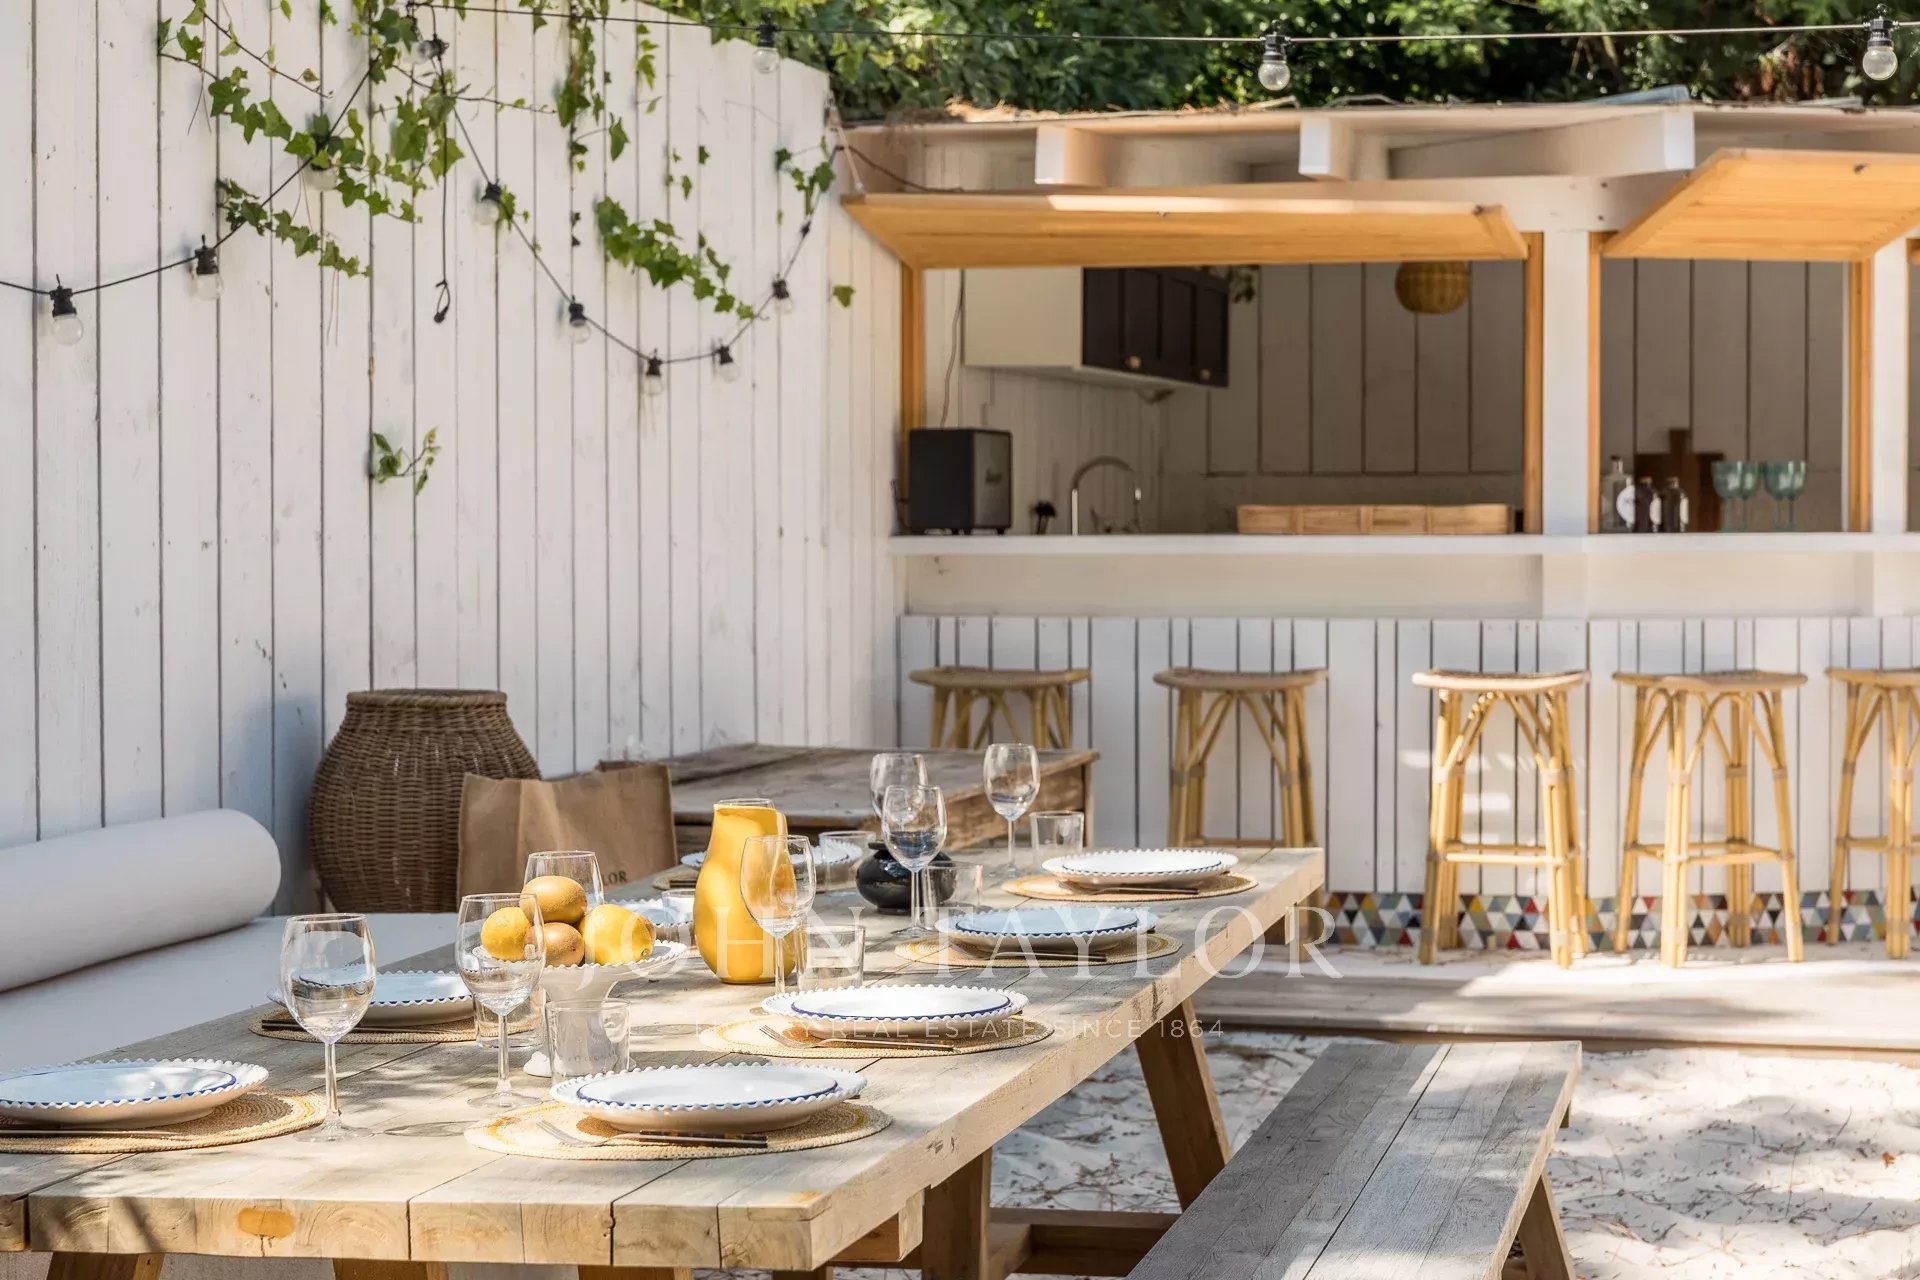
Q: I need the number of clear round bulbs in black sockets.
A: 12